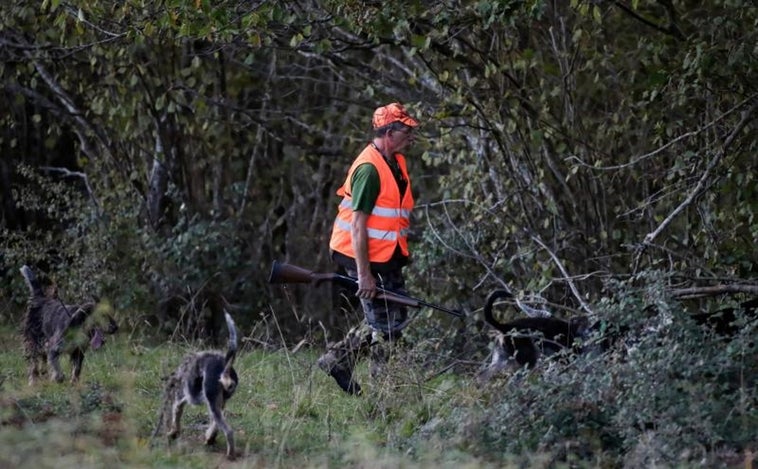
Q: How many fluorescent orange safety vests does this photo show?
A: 1